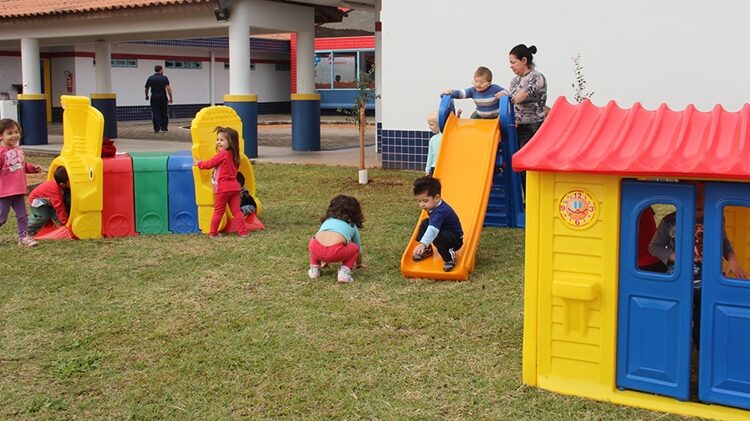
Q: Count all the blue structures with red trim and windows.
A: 1